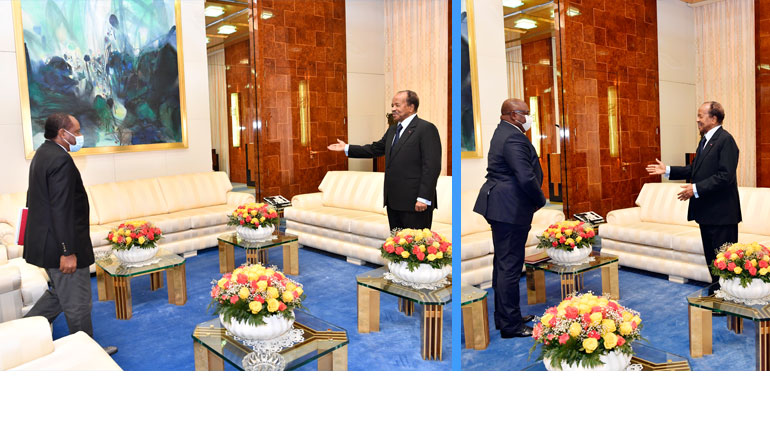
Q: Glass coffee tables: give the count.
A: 8